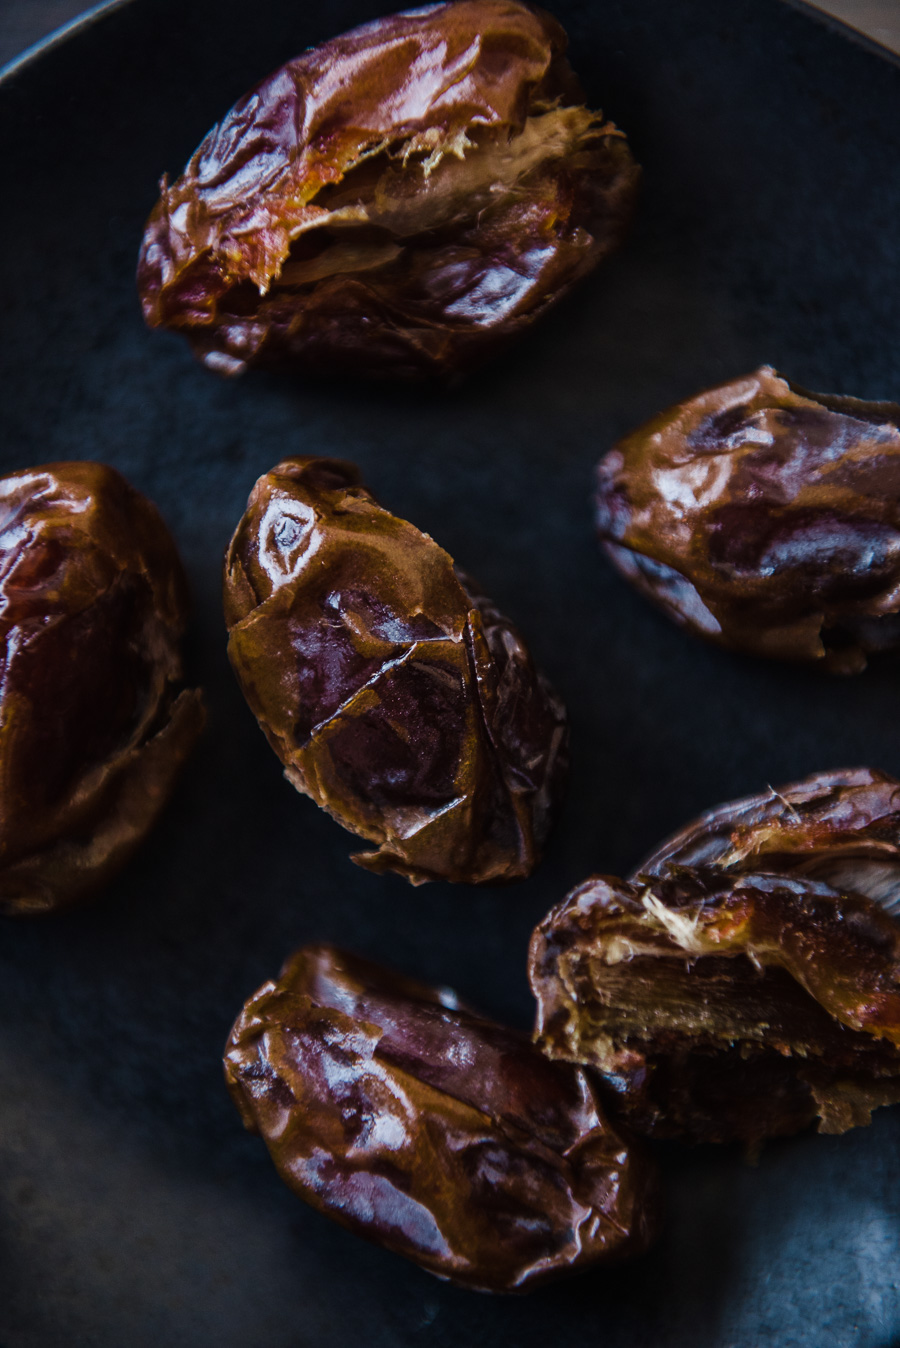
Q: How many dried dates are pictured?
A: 6